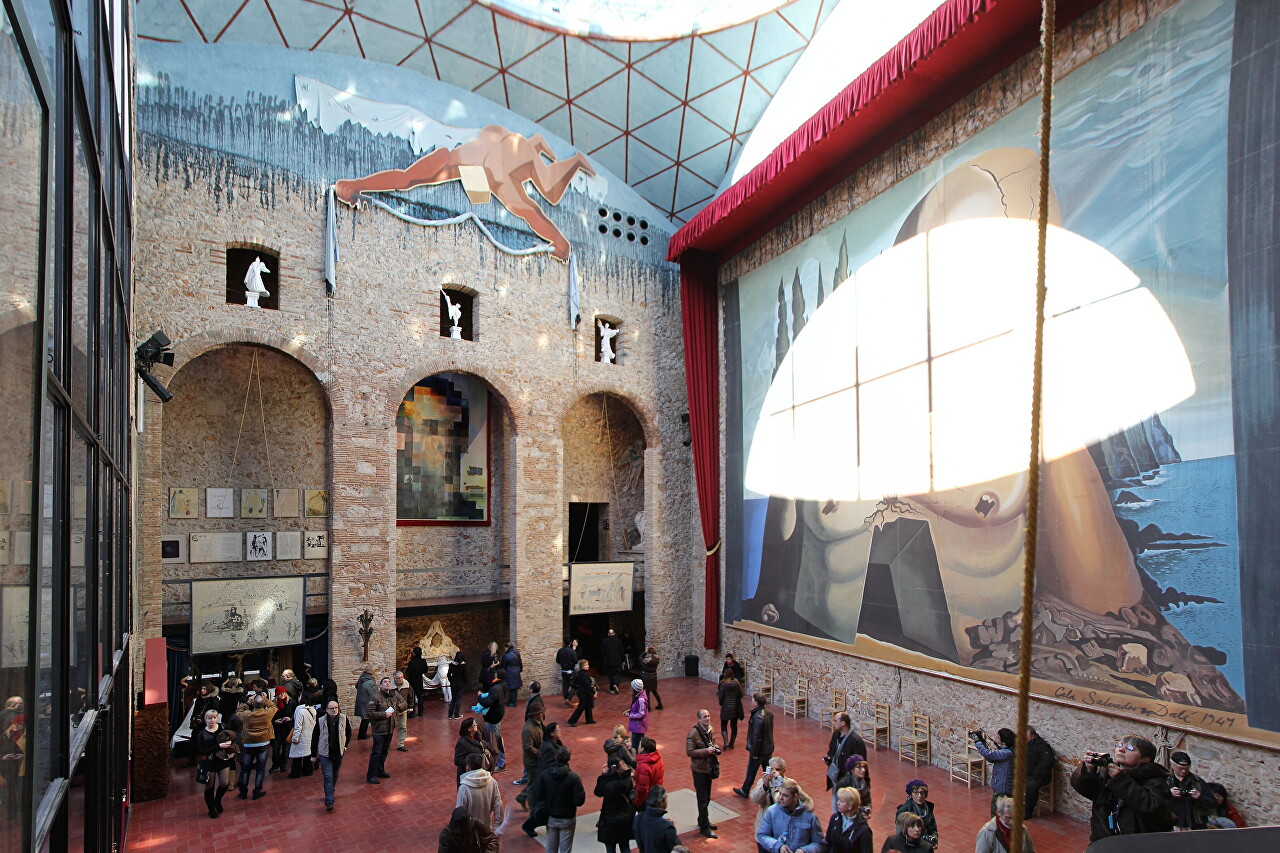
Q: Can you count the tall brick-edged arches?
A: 3